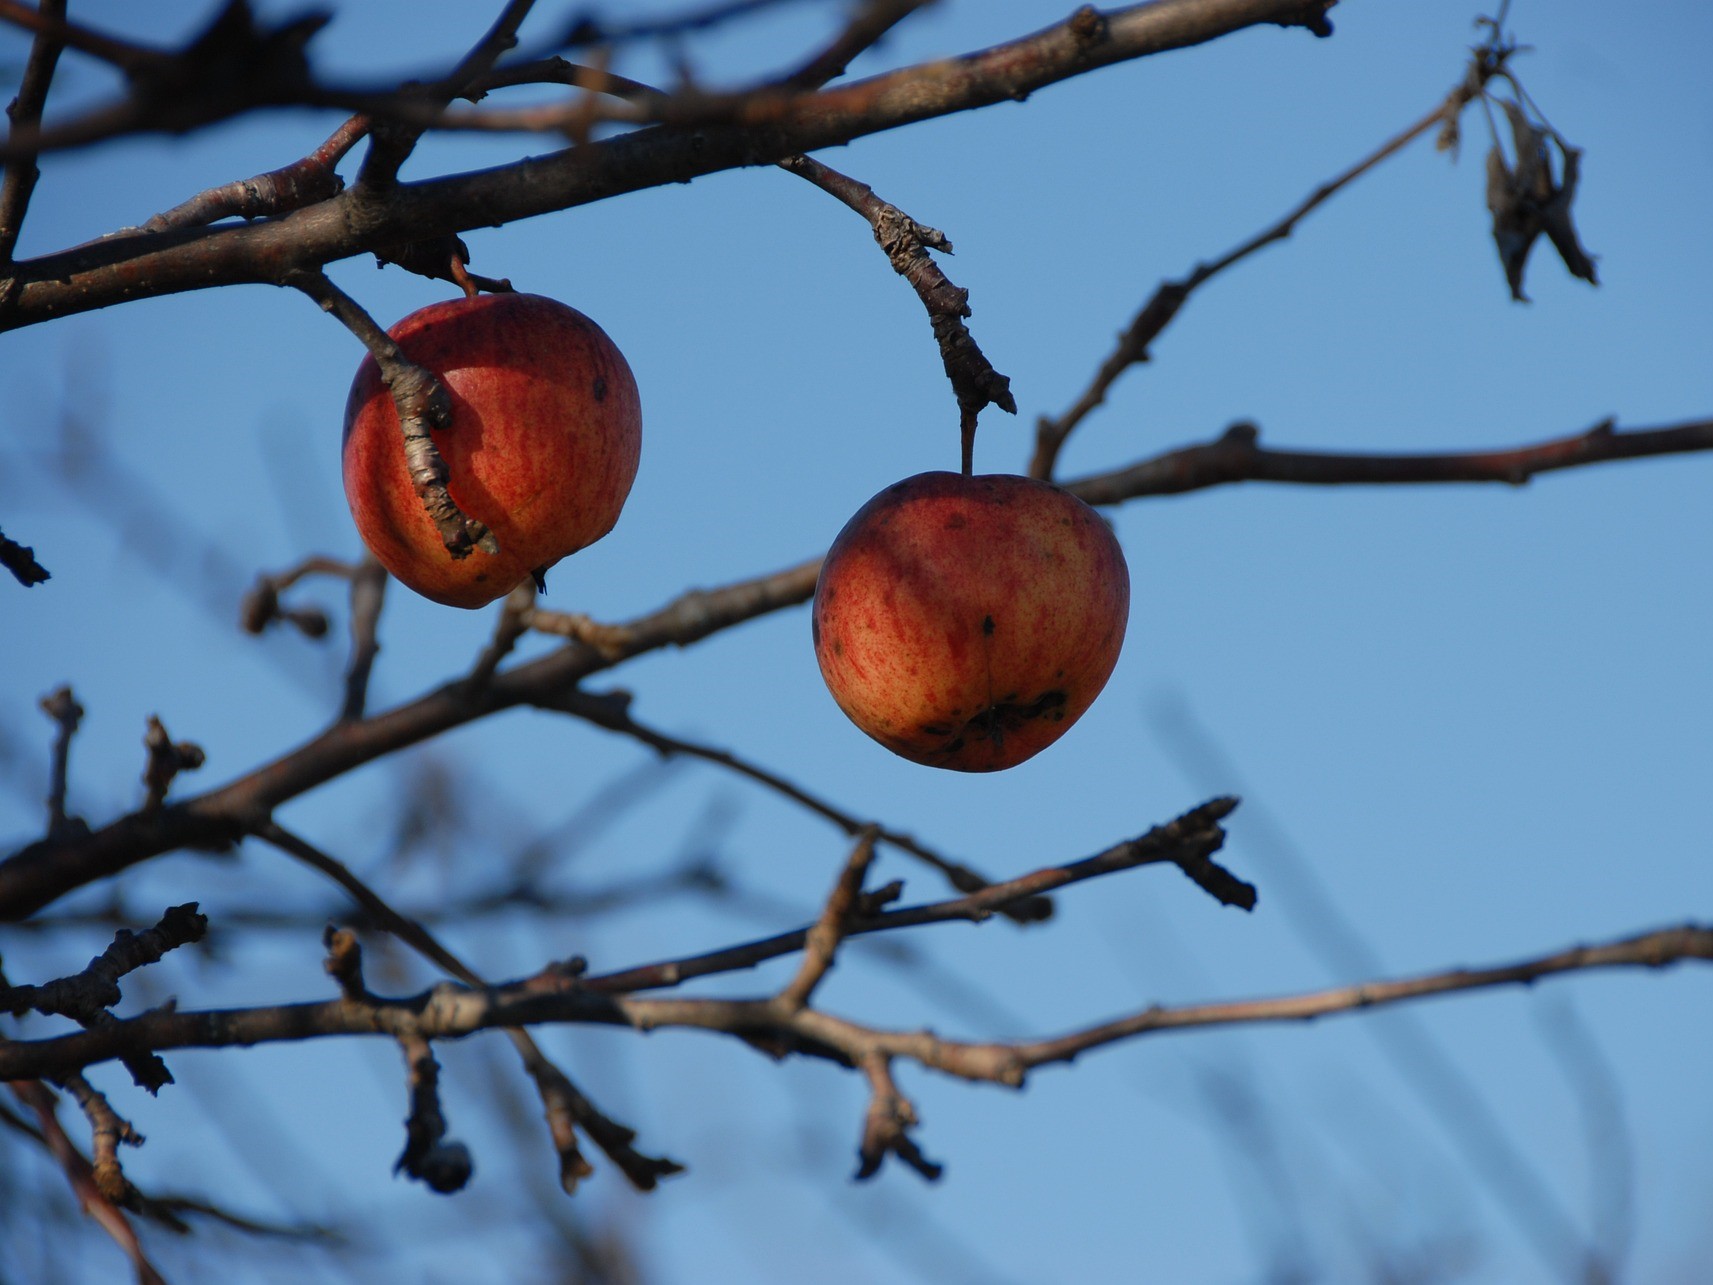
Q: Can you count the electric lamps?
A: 0